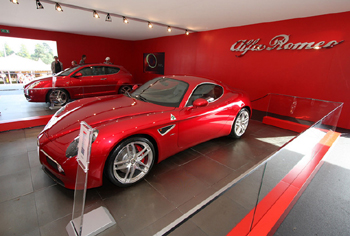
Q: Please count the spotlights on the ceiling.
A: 9